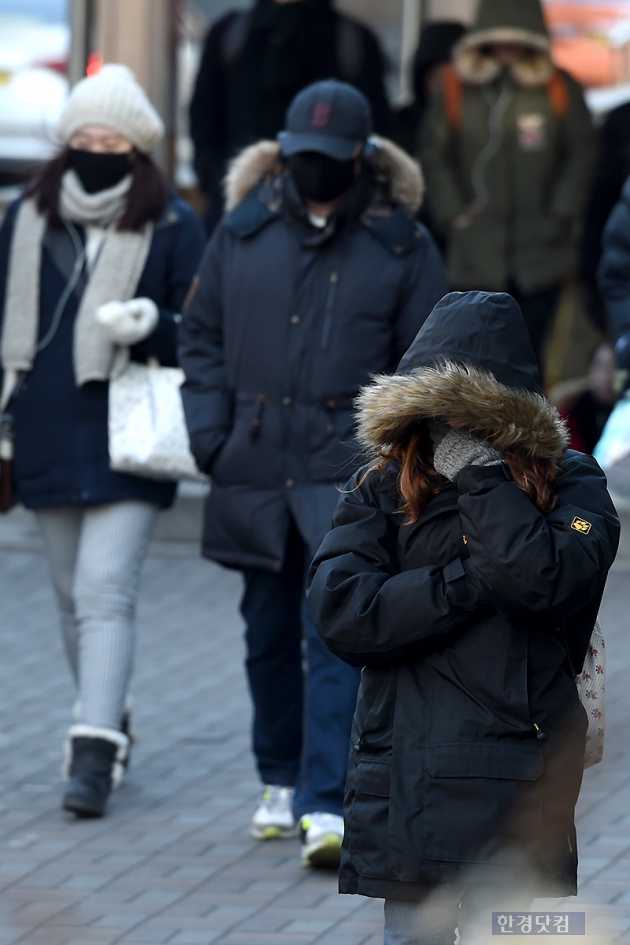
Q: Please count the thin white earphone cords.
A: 2